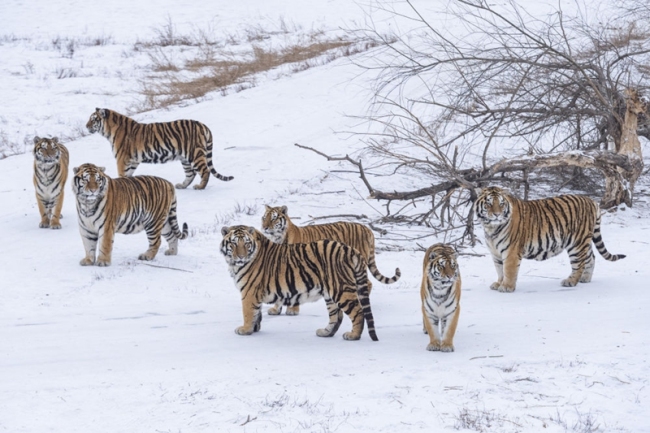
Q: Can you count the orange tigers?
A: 7